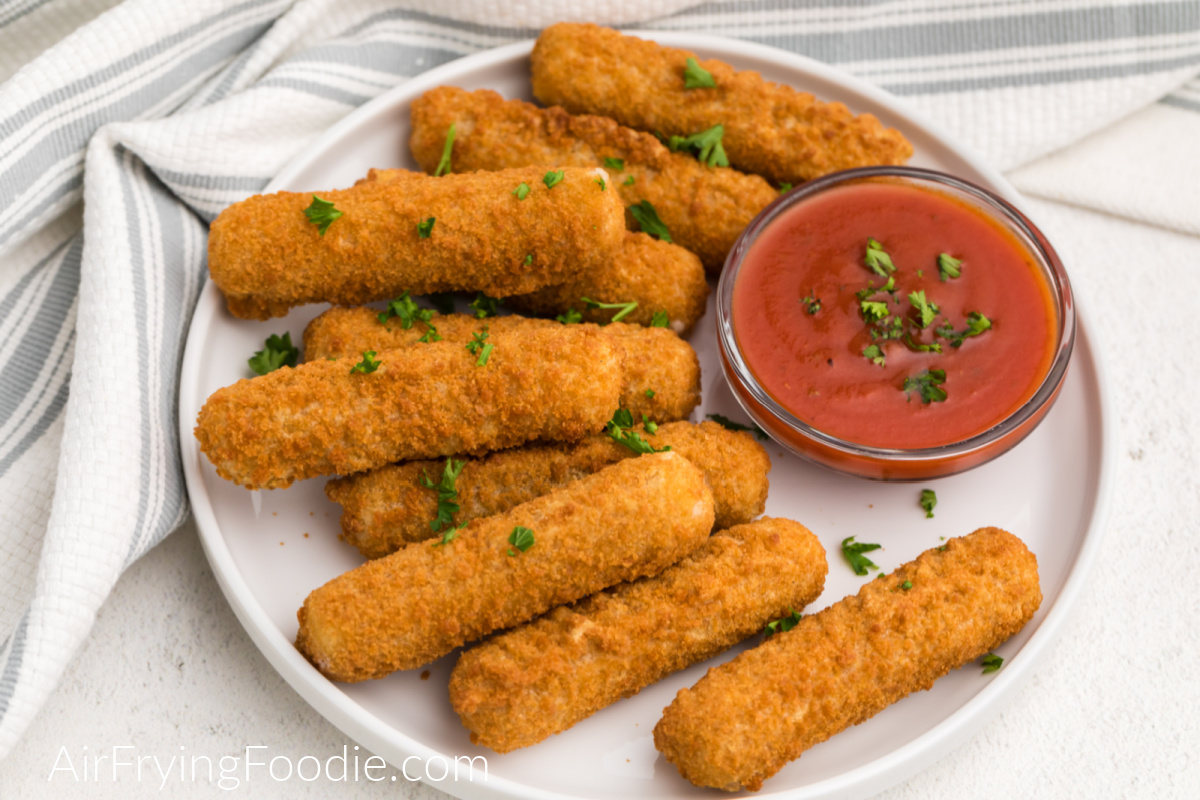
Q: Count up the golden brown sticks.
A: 10